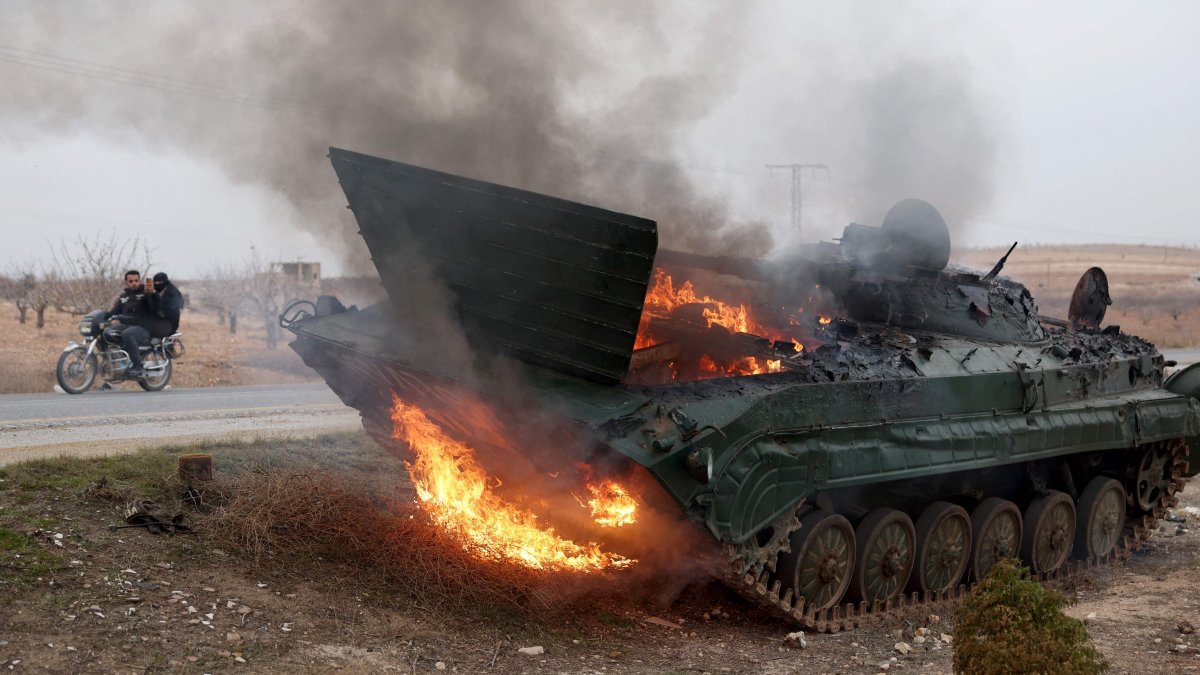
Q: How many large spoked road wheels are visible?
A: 6